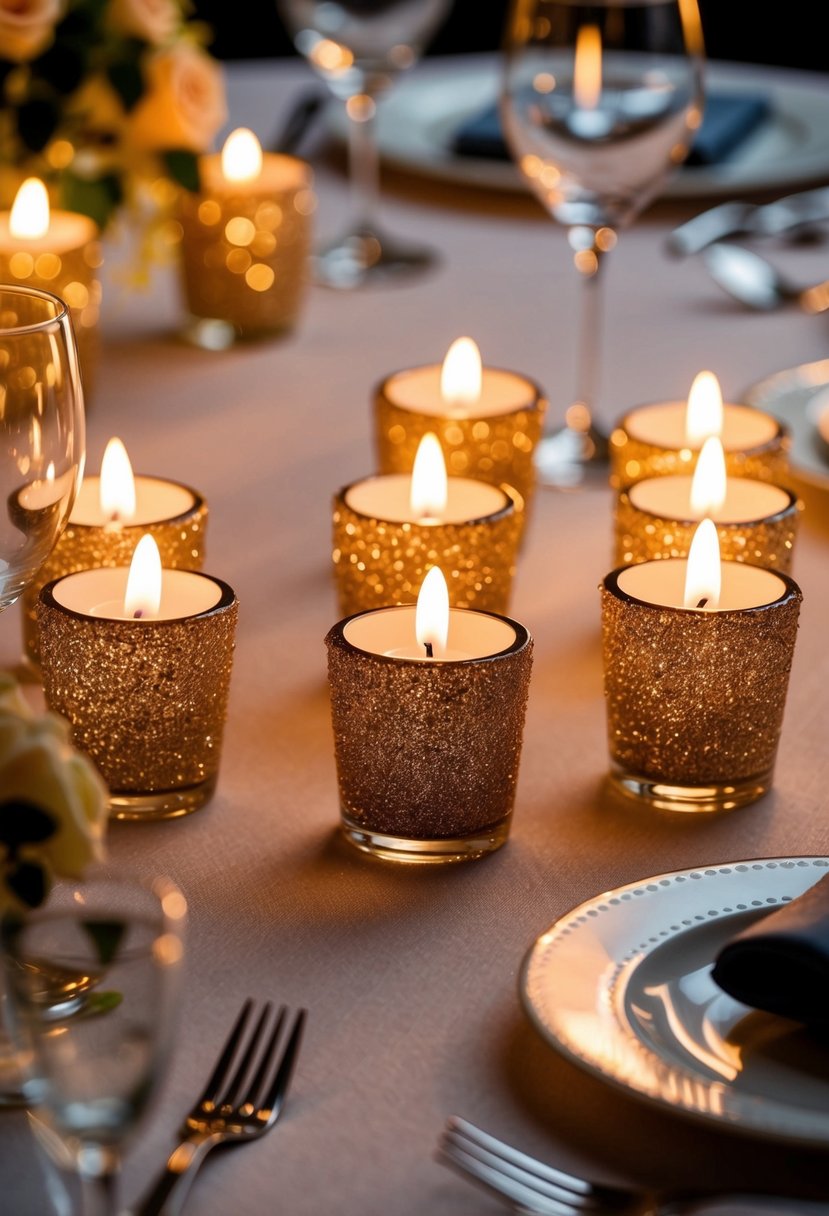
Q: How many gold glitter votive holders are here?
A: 10